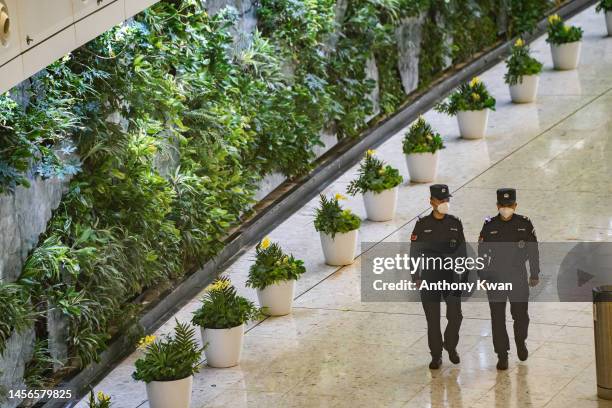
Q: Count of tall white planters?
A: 10